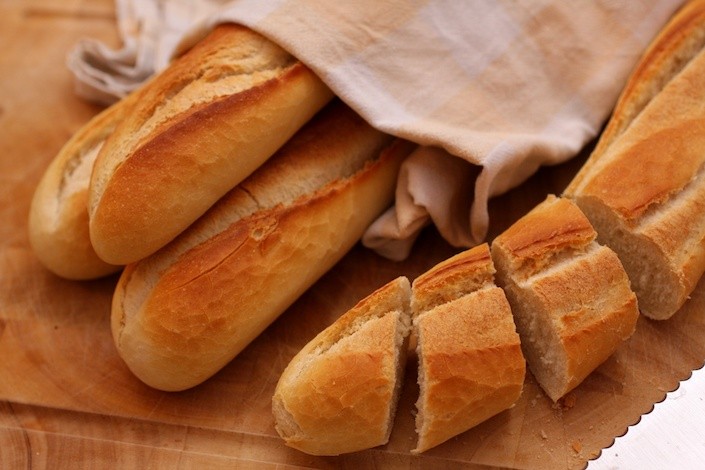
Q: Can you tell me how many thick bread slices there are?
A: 3